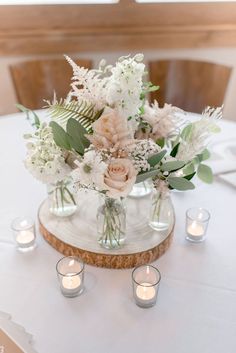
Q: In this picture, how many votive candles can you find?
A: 4